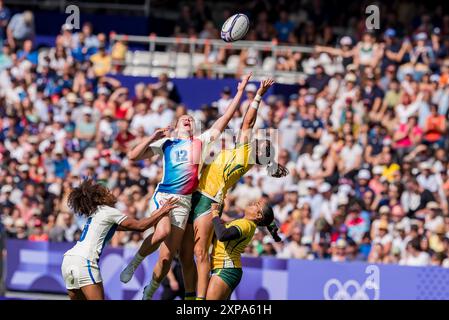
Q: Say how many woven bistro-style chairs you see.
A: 0